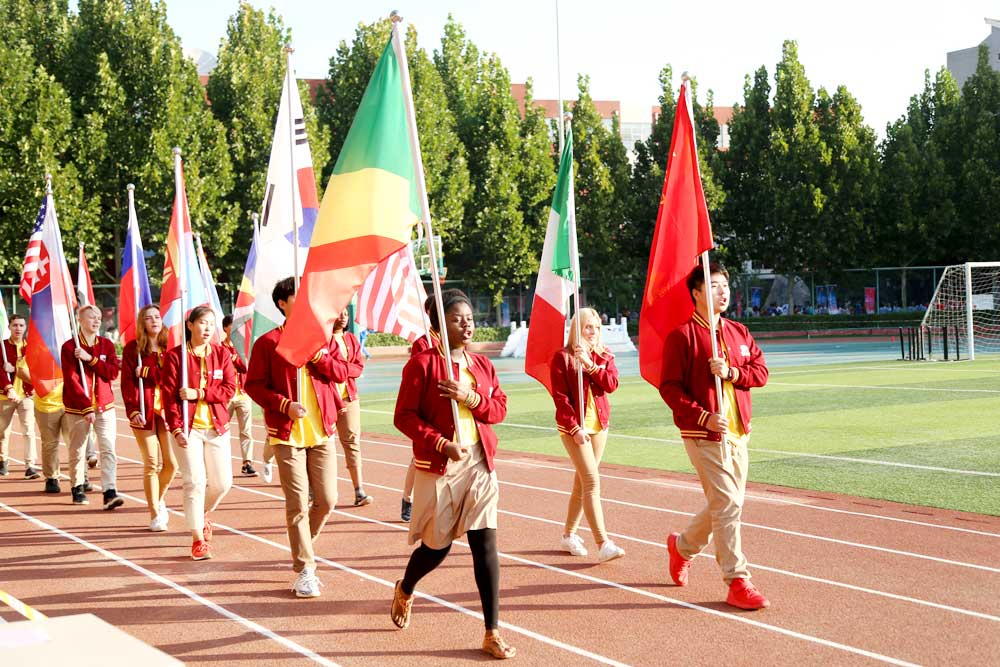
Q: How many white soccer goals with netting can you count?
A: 1